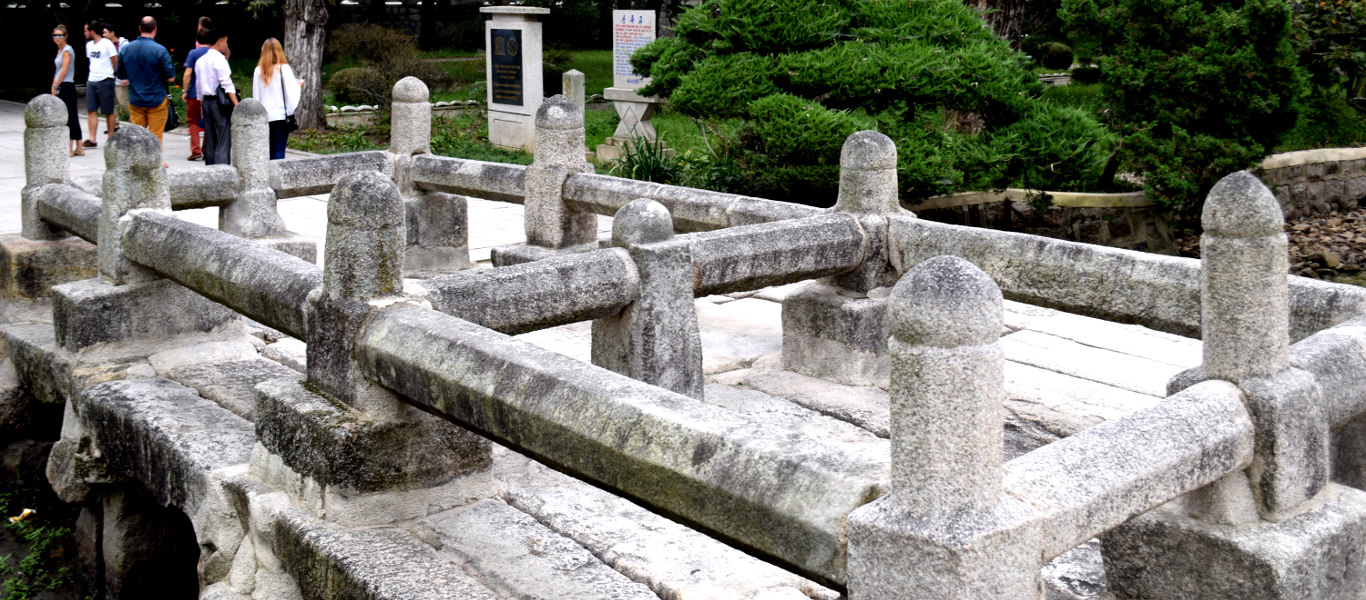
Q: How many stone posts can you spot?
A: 10